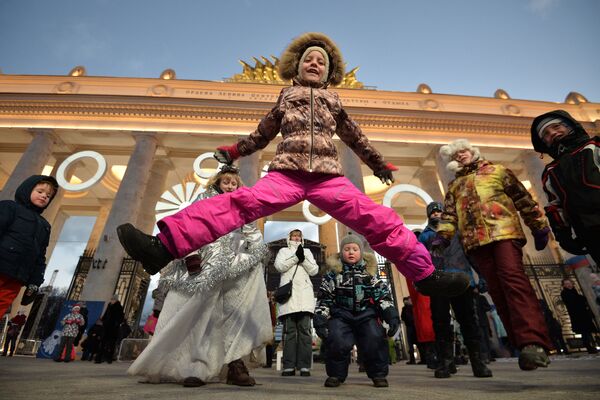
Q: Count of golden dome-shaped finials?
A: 5